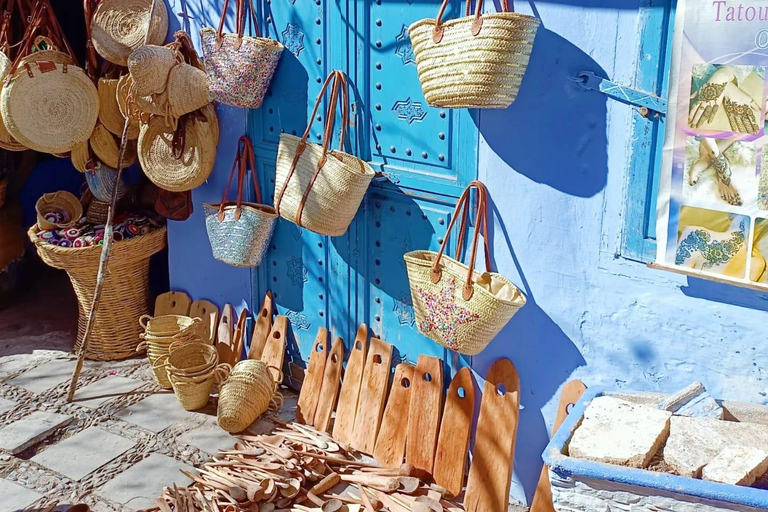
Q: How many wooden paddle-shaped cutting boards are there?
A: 15